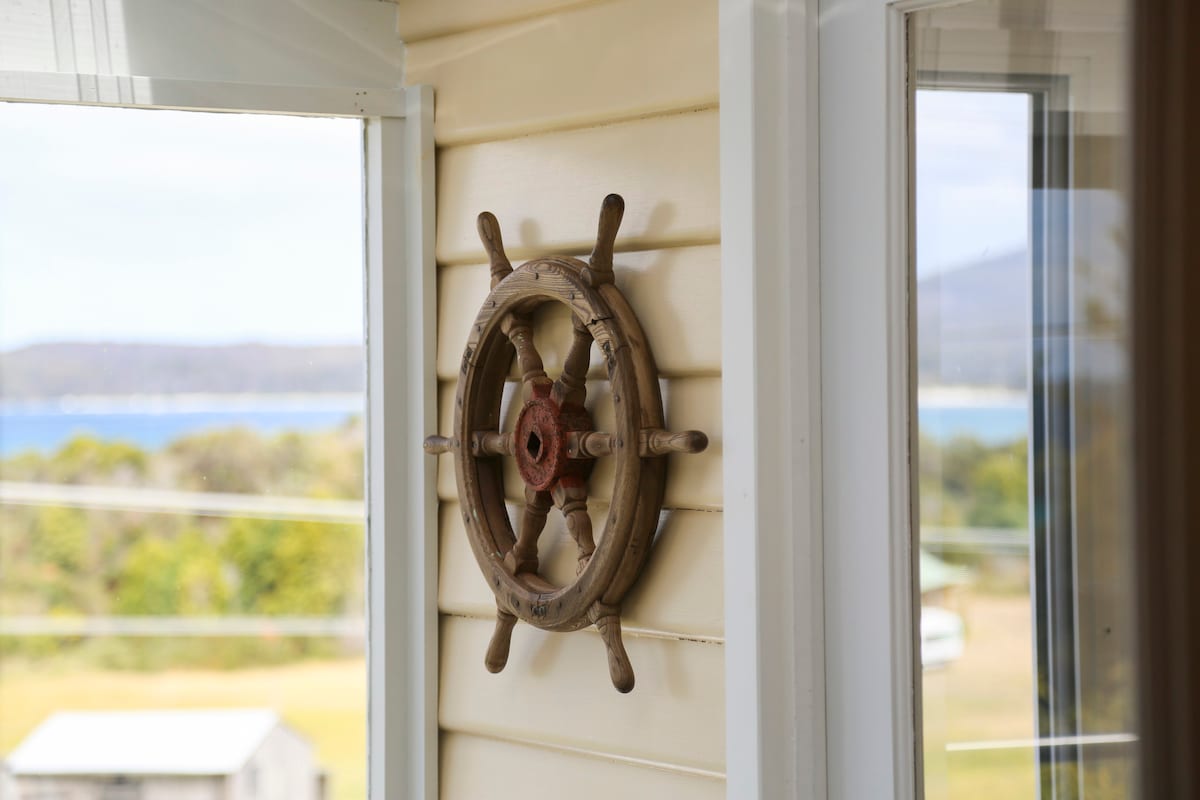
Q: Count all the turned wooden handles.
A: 6